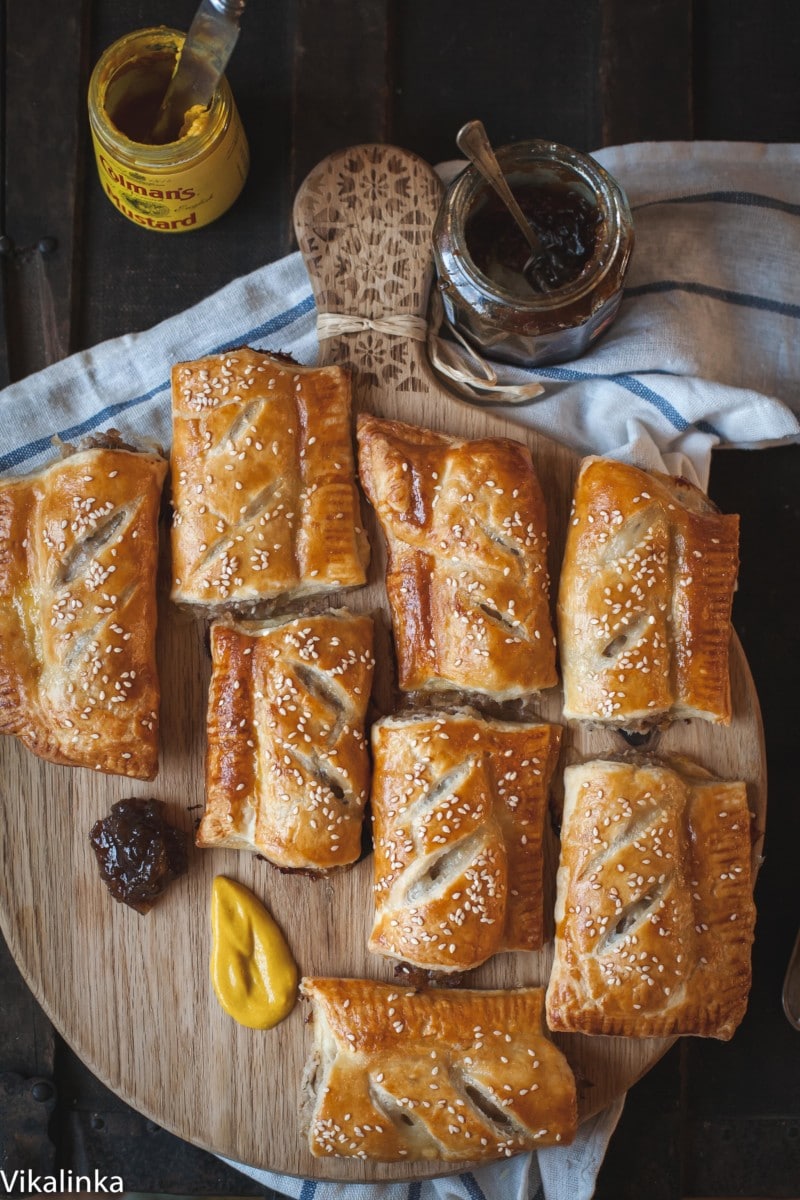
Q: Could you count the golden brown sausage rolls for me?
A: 8